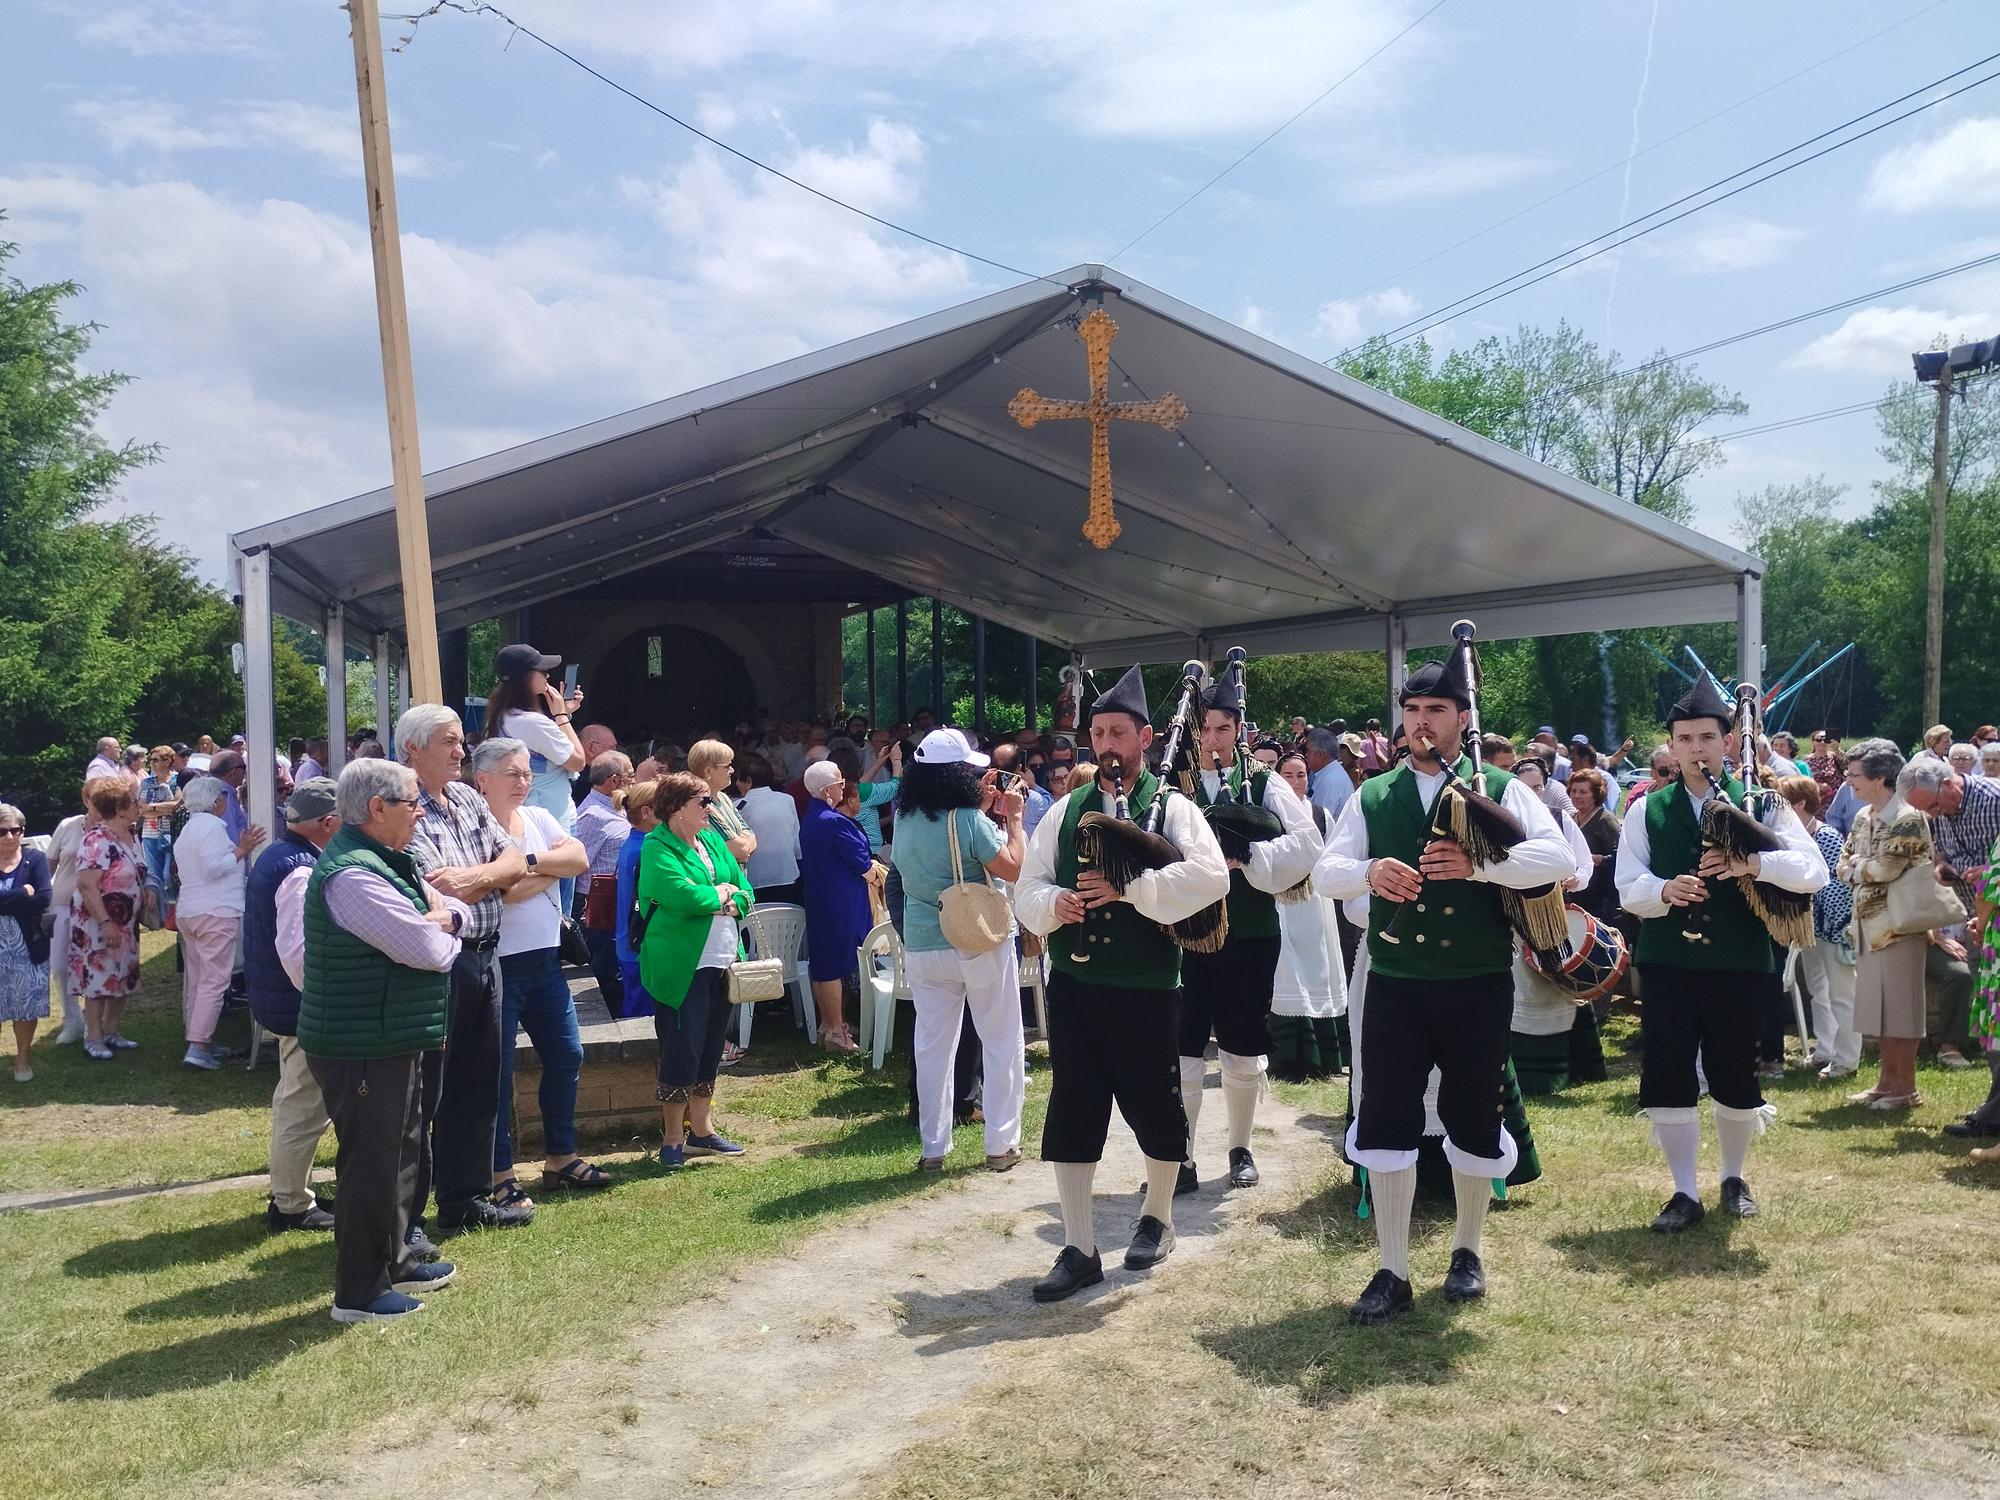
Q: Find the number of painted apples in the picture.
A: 0